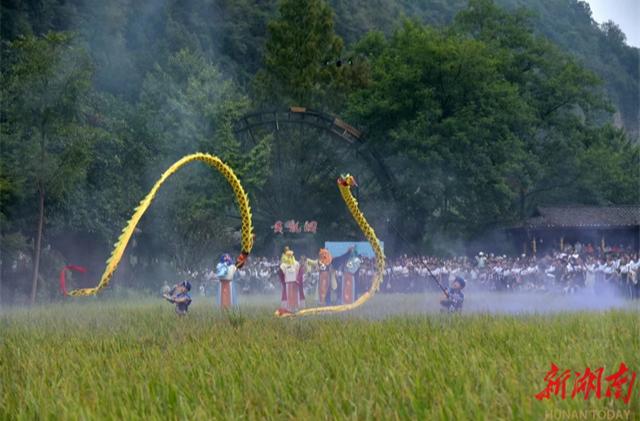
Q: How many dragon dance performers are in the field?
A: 2